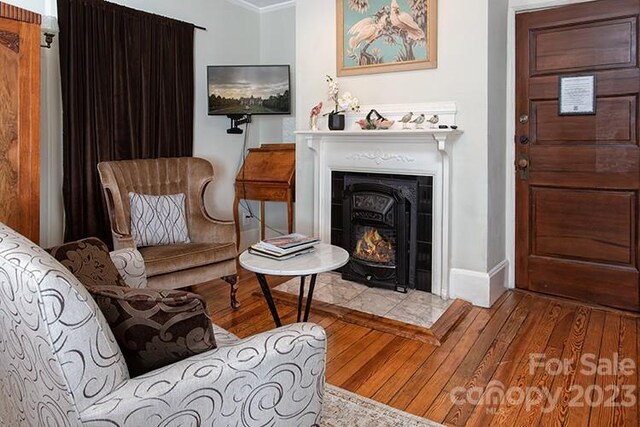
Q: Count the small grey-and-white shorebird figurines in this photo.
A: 3